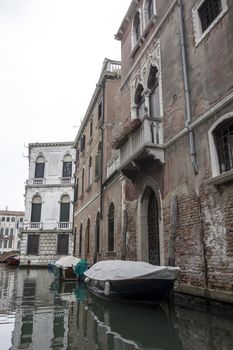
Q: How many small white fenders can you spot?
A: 2